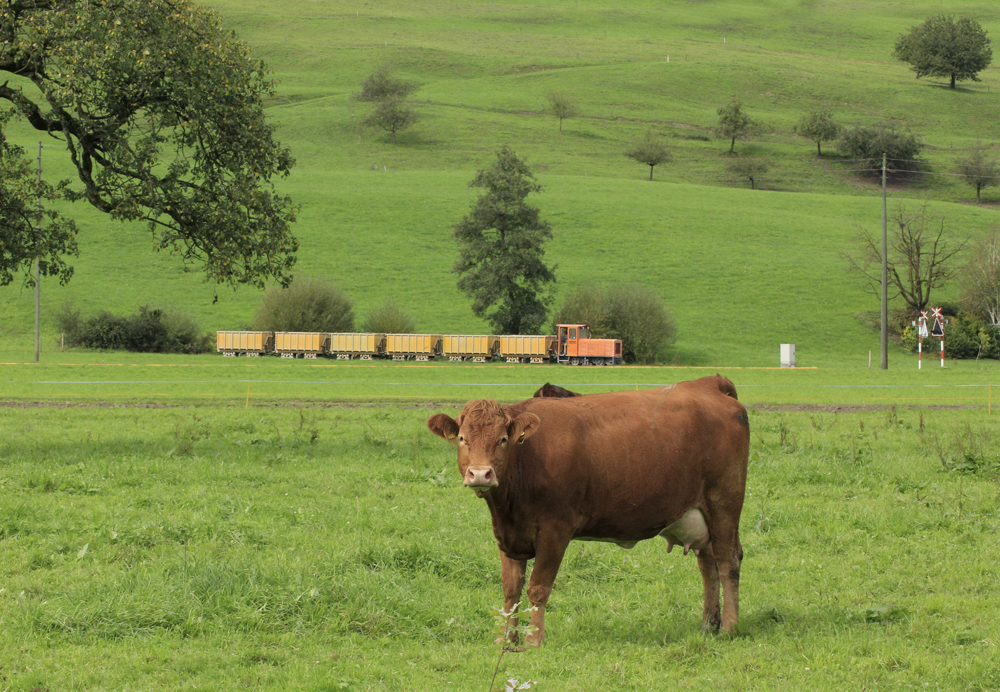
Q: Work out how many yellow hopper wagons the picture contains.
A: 6